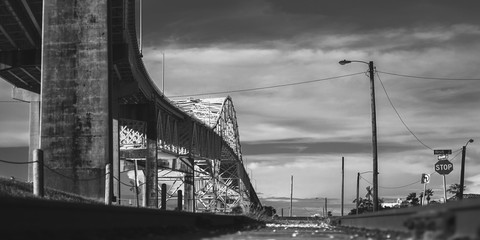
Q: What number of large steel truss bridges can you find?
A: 1